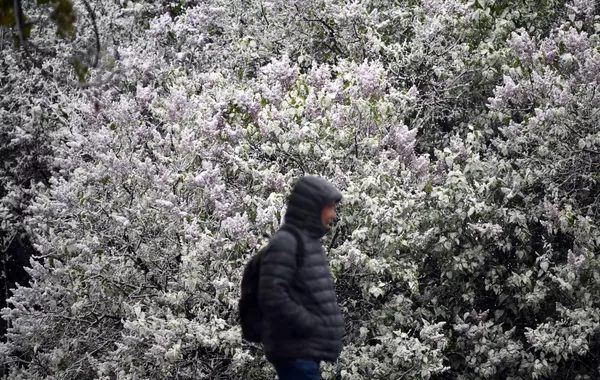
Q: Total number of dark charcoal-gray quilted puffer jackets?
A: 1